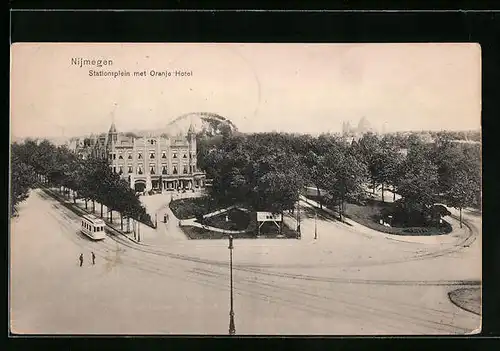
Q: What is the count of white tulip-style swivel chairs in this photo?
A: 0